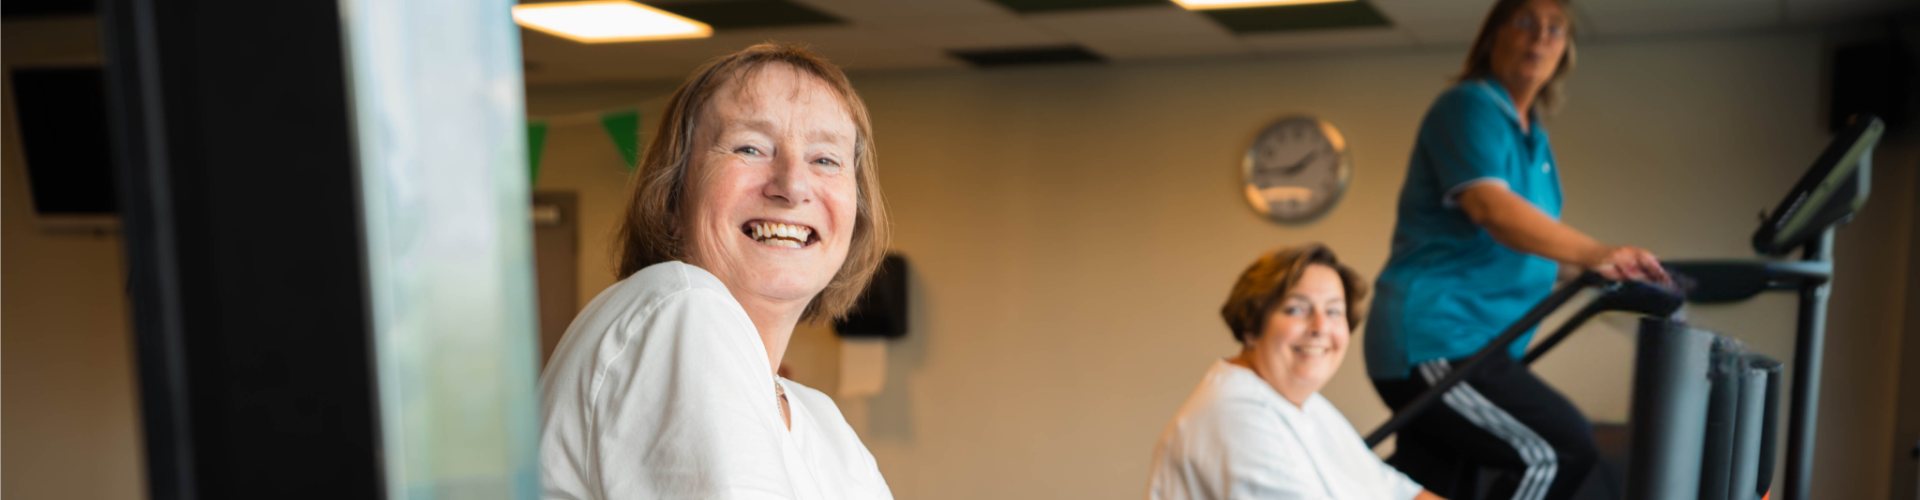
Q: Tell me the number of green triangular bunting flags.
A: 2